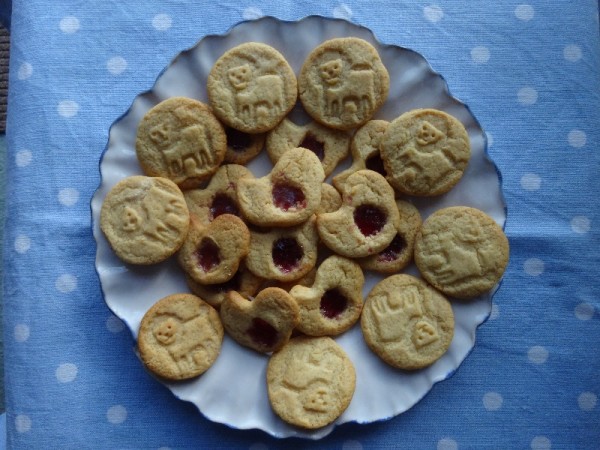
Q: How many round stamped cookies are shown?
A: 9